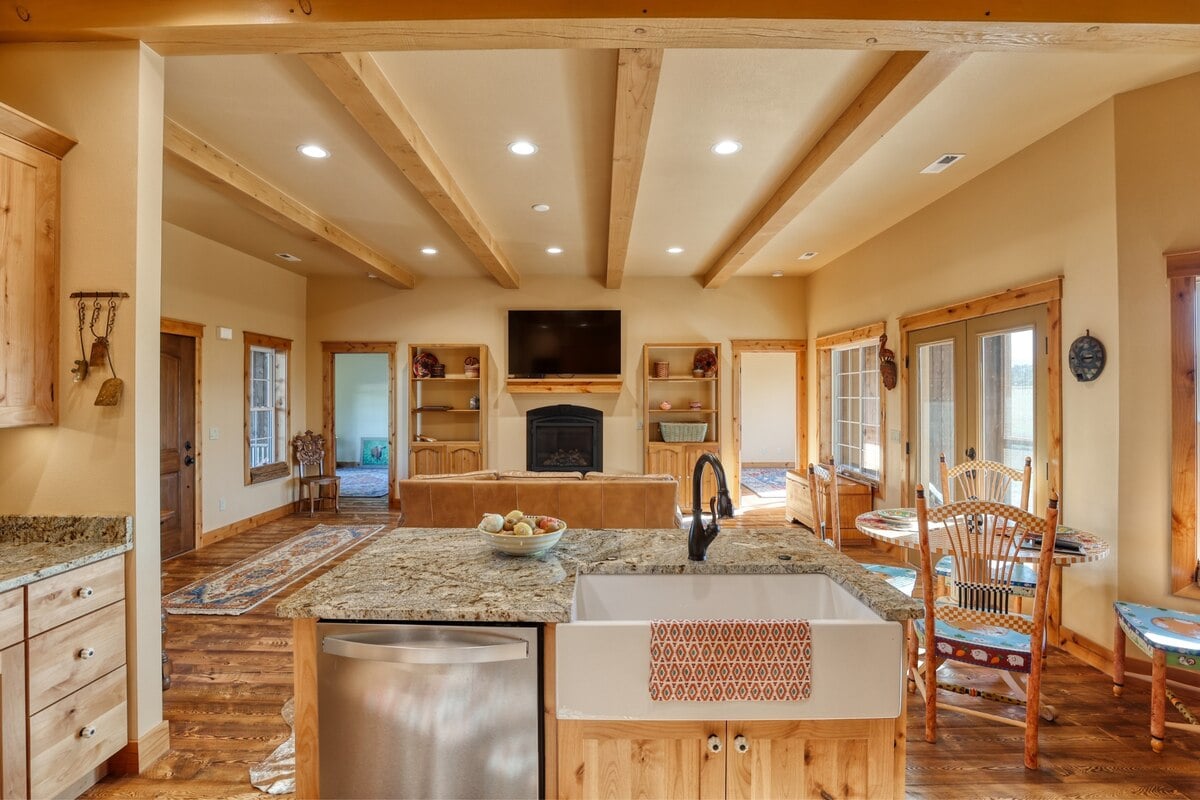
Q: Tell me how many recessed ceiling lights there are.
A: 6